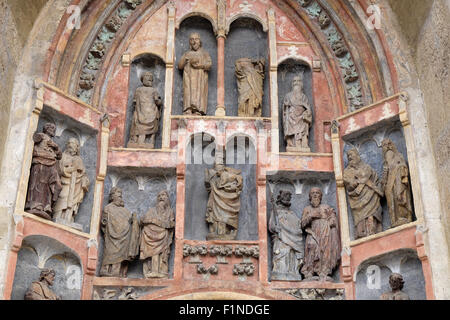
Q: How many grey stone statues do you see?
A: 15